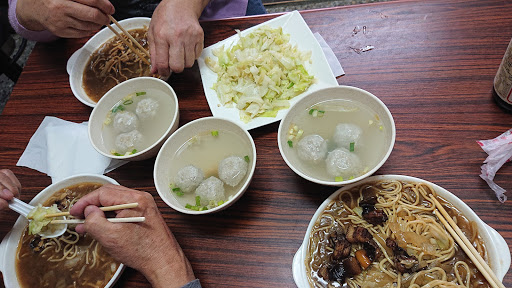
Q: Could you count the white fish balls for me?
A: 9